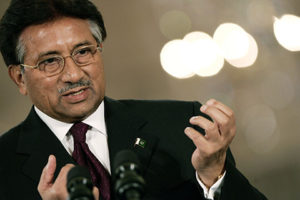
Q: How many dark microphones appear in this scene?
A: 2